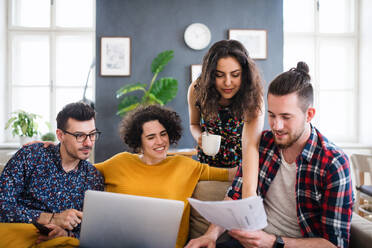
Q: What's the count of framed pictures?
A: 3